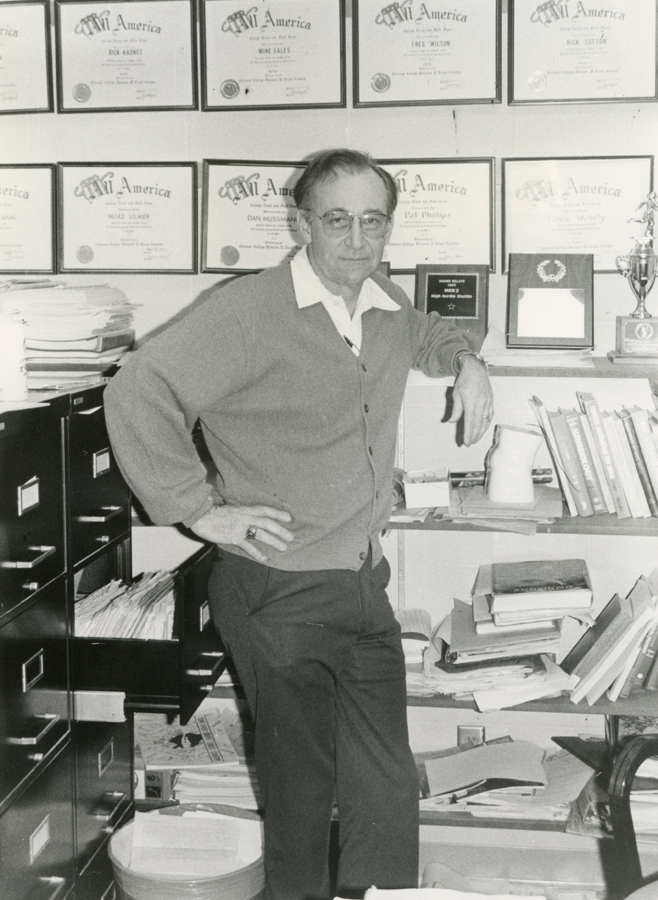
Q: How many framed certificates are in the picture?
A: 10